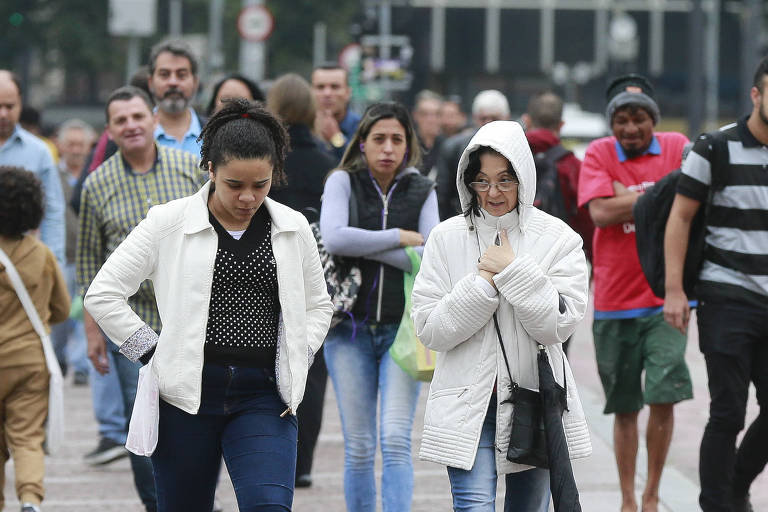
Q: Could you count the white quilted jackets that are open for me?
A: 1